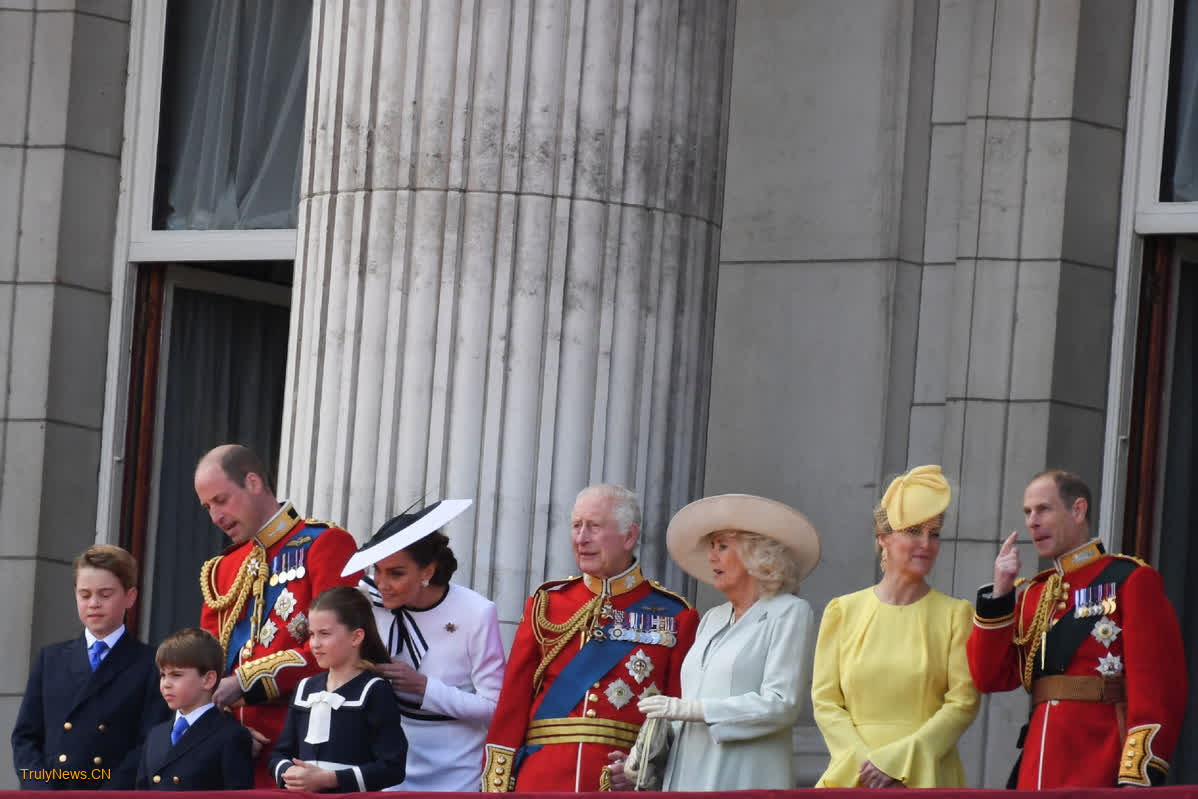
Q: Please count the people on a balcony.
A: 9